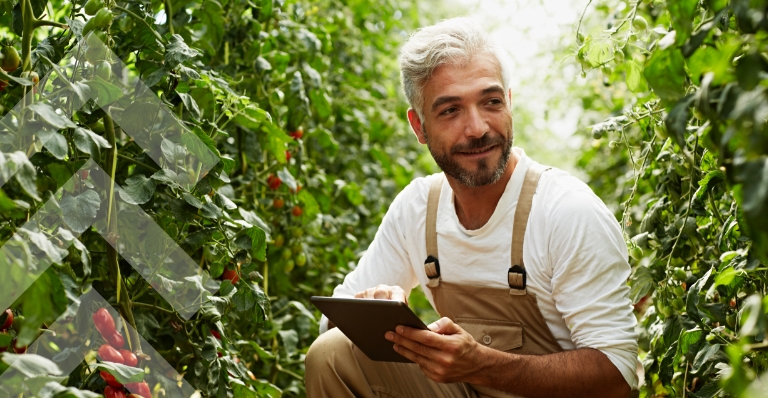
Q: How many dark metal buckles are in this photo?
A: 2